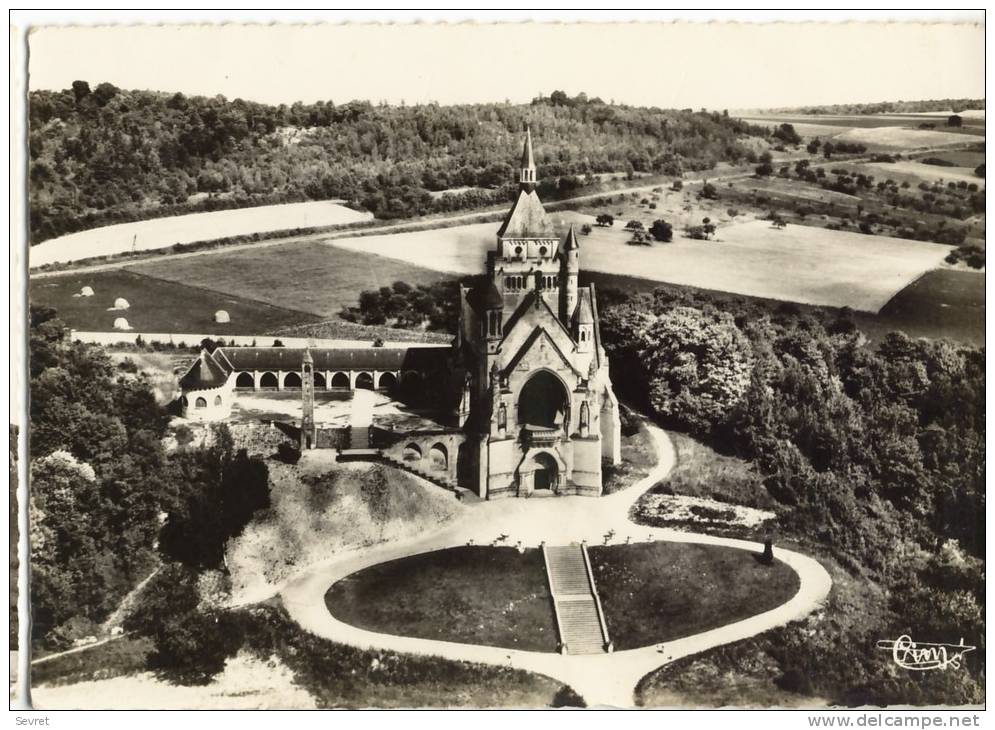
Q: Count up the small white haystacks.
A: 4